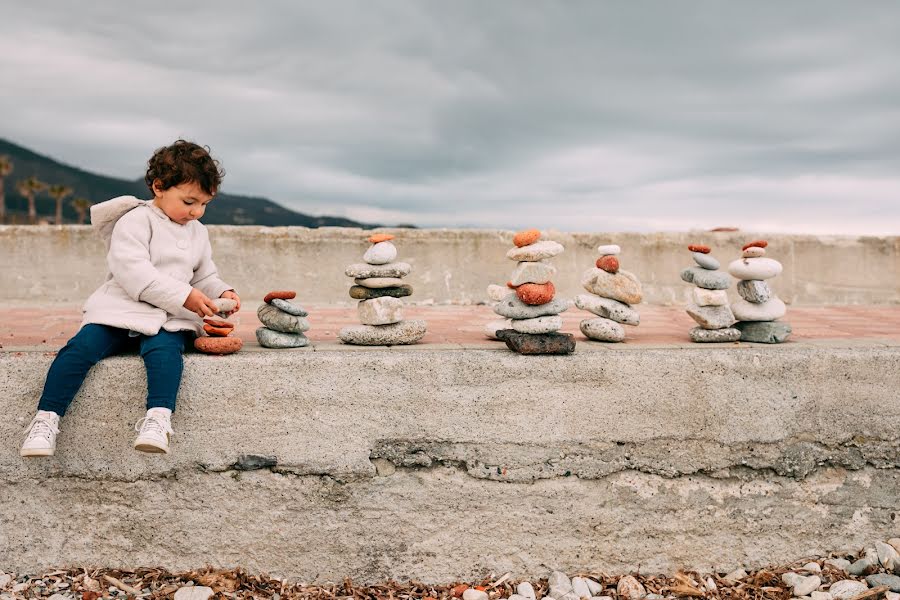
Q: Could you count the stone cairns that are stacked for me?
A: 7